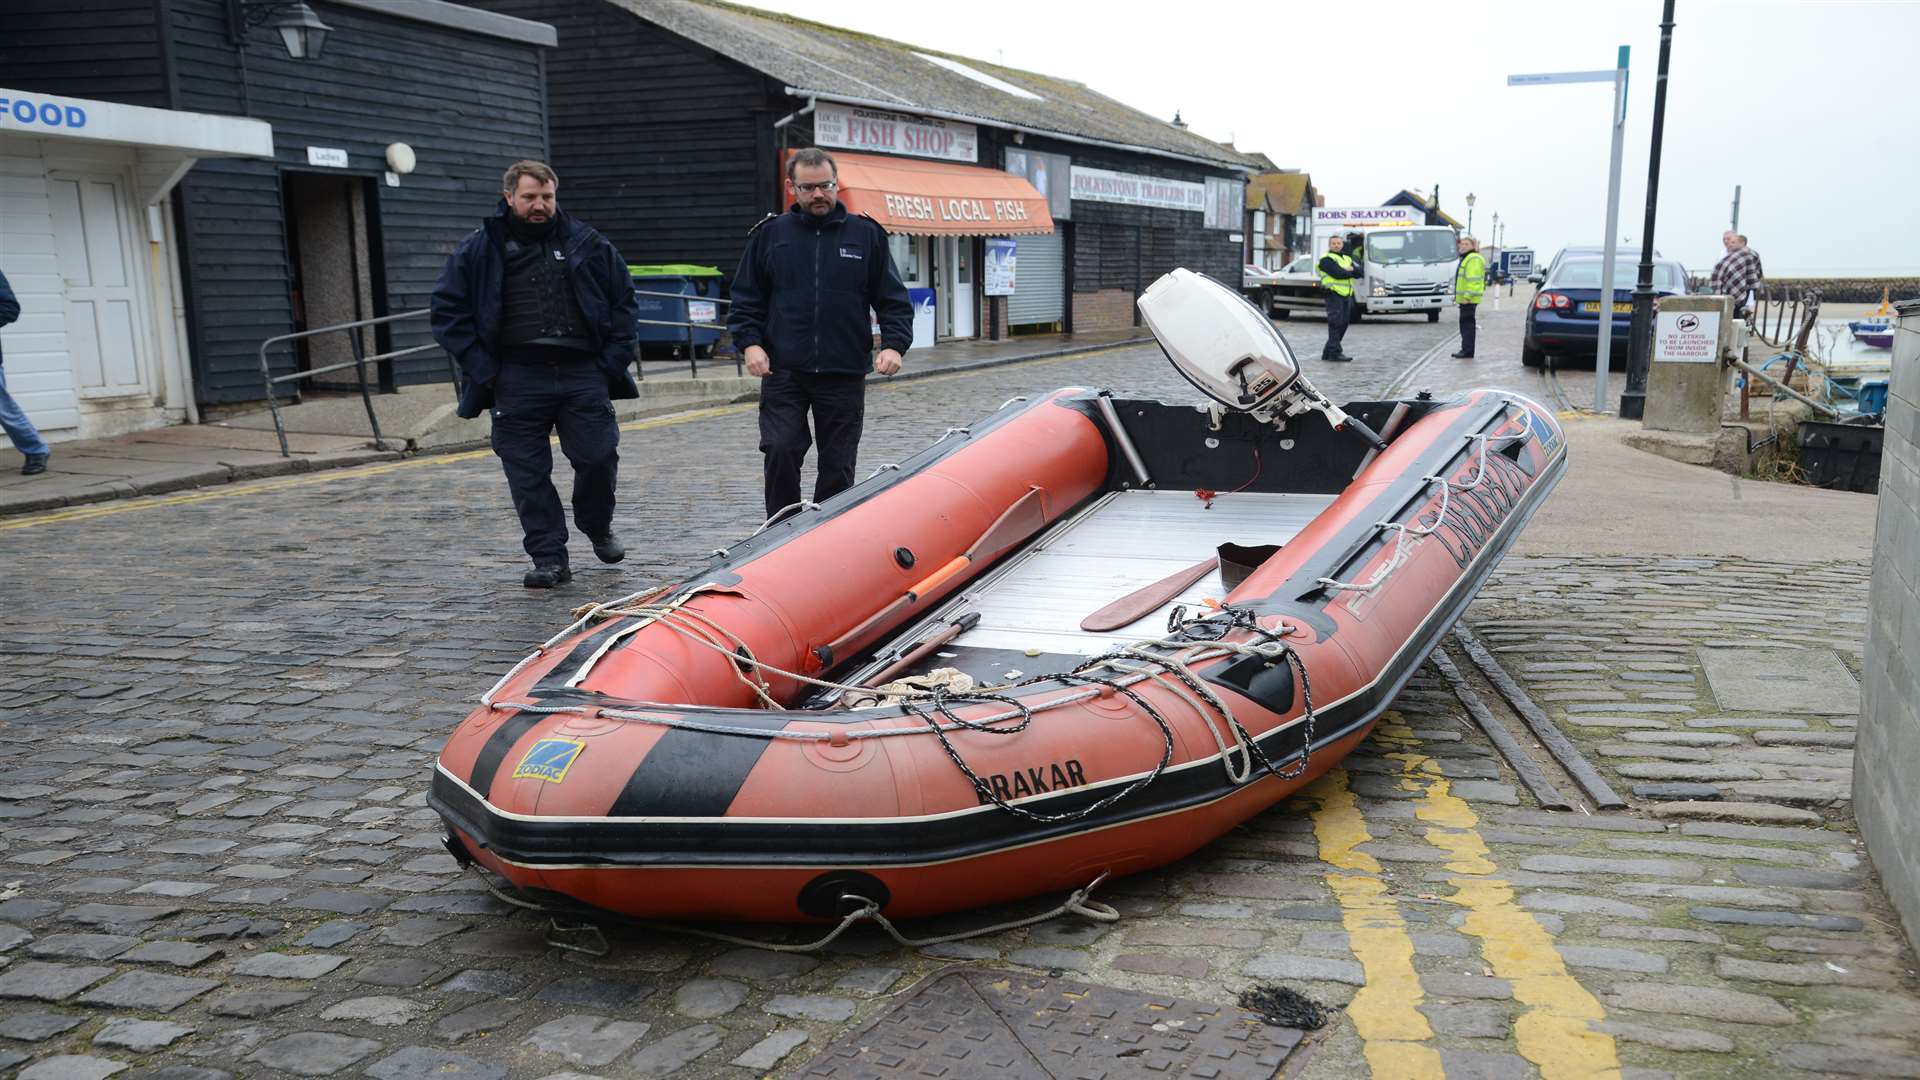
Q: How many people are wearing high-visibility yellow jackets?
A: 2